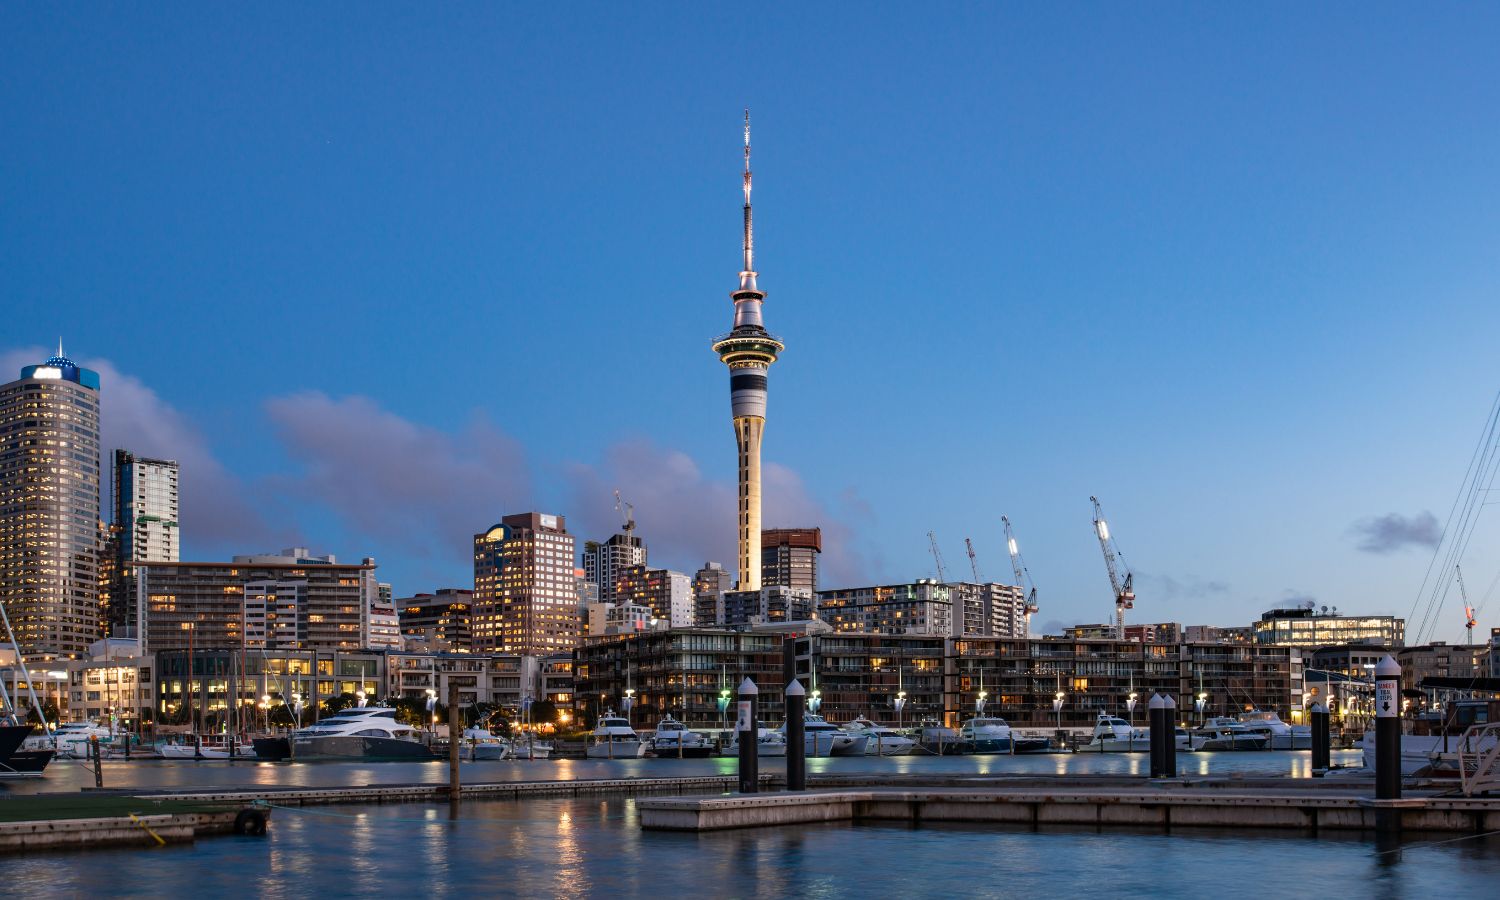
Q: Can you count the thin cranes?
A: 6